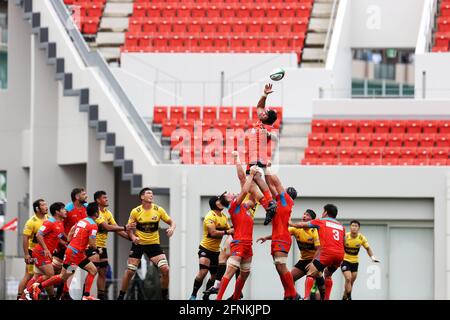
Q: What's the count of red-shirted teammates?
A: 7